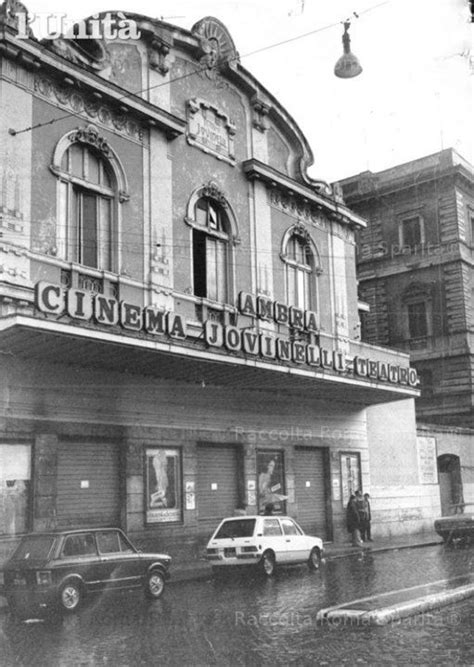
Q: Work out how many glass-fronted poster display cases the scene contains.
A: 3